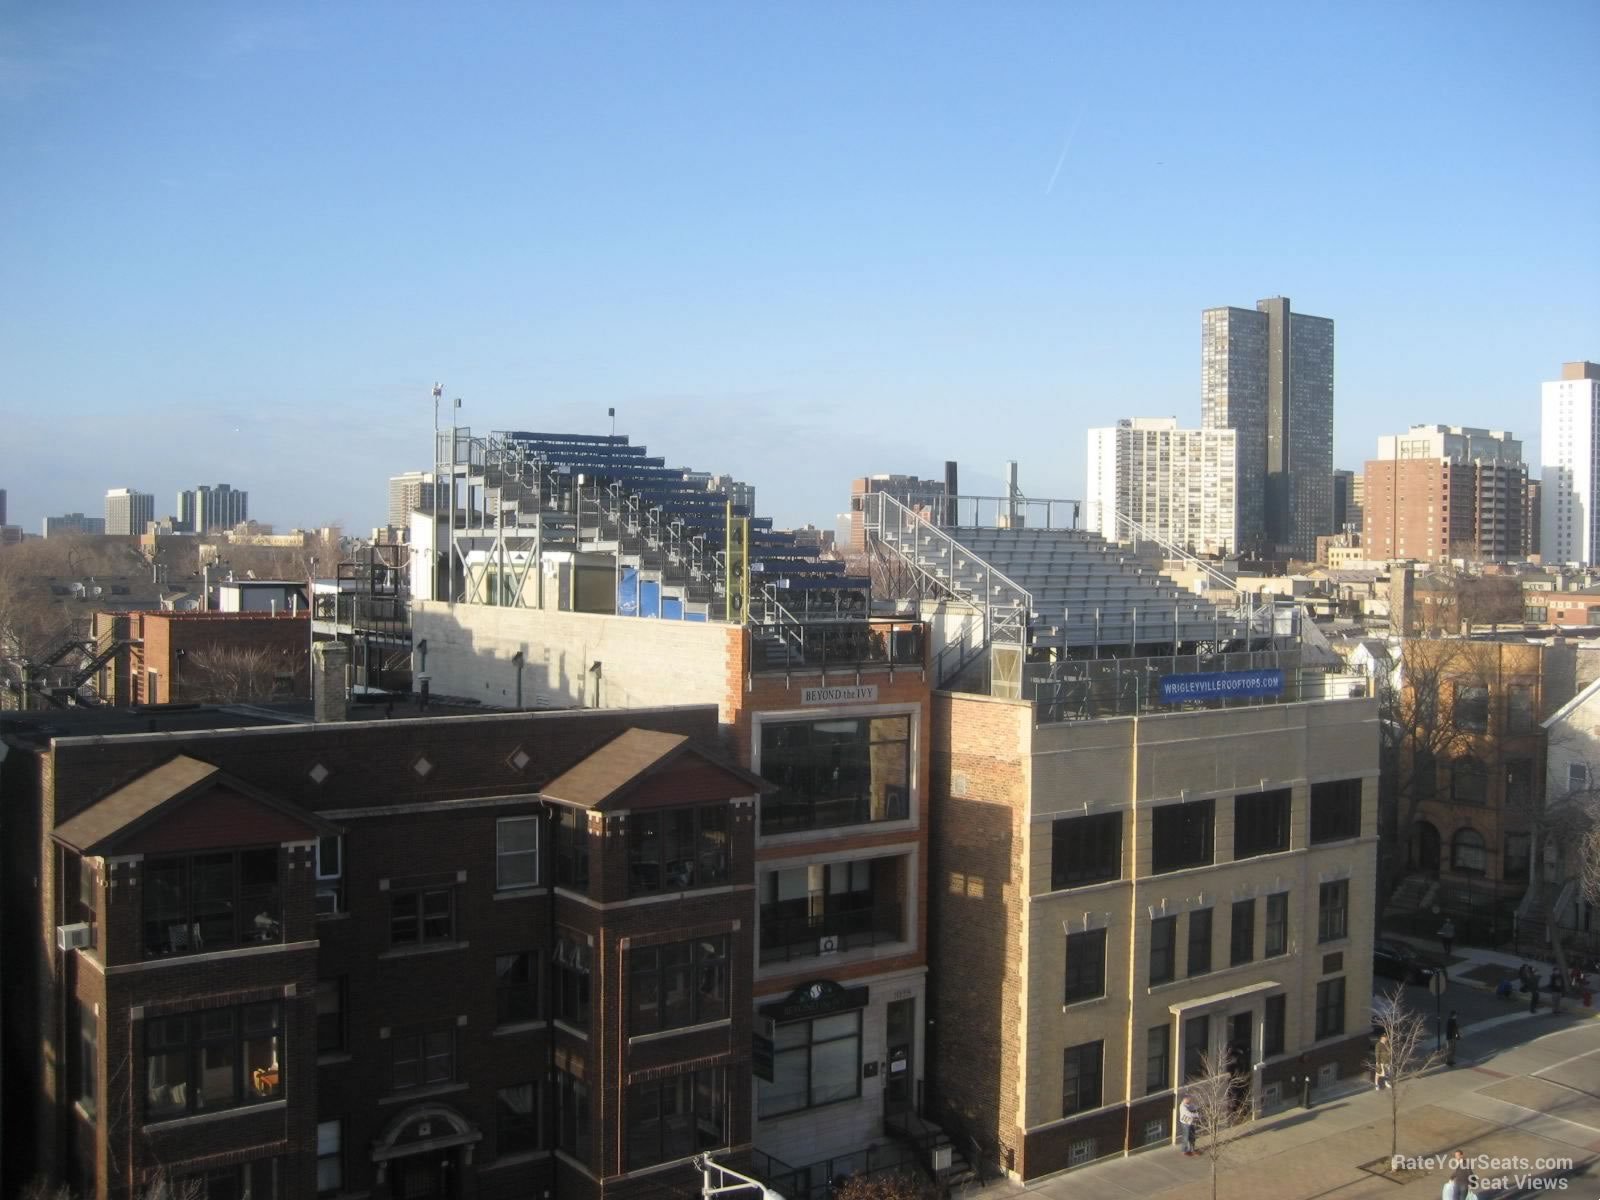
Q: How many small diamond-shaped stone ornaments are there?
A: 3